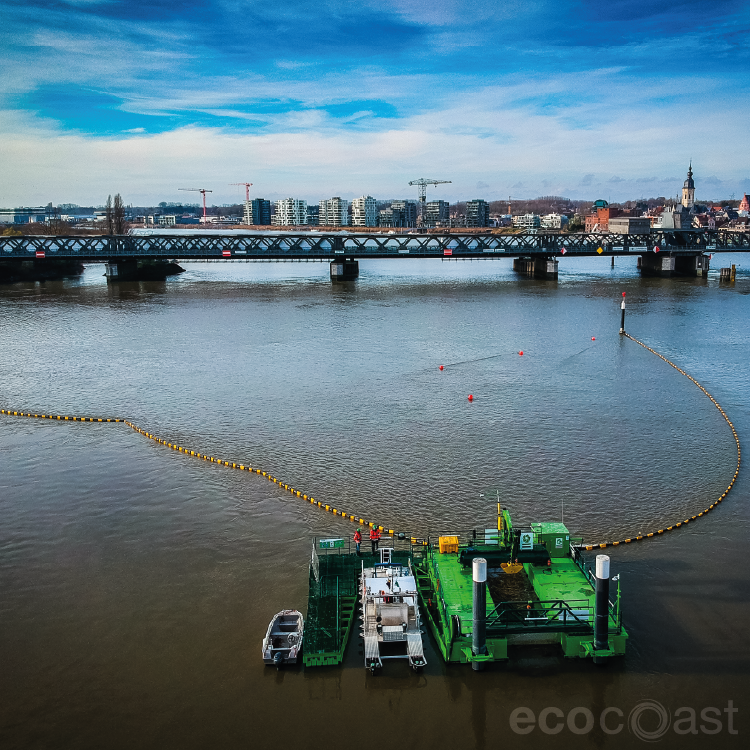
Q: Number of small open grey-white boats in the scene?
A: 1